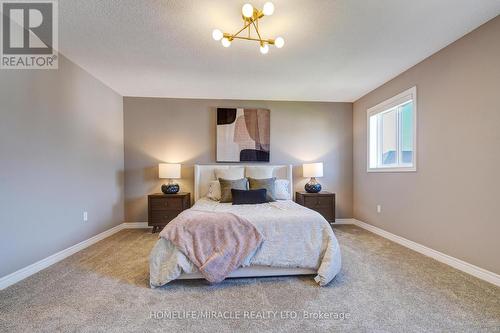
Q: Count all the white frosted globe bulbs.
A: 6